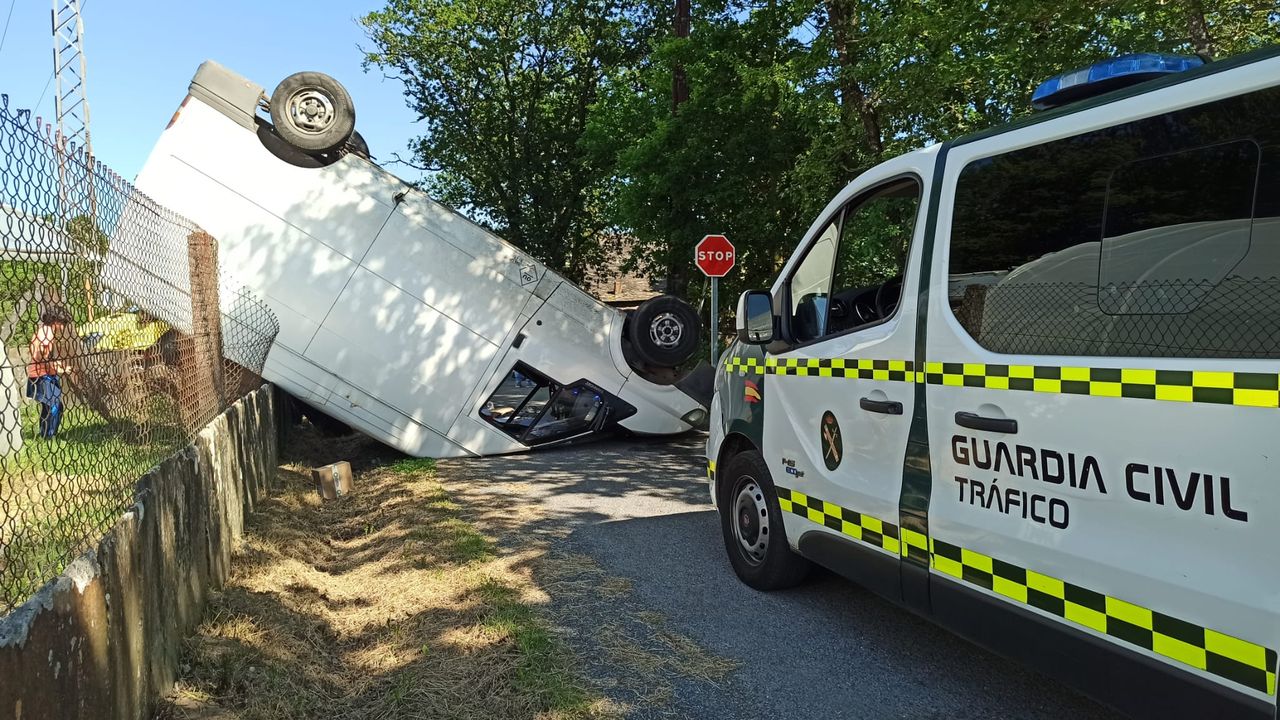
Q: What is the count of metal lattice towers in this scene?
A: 1